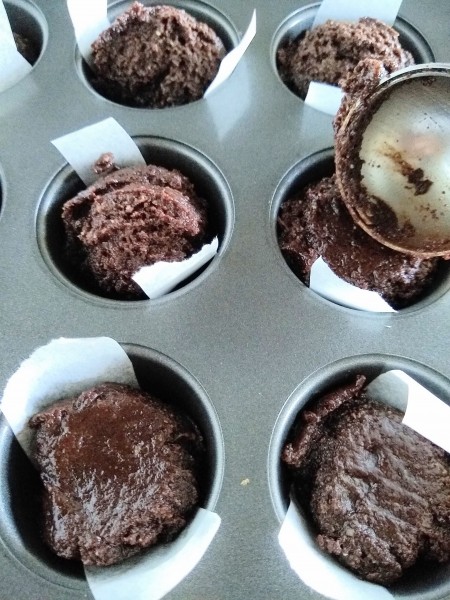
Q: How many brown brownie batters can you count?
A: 6